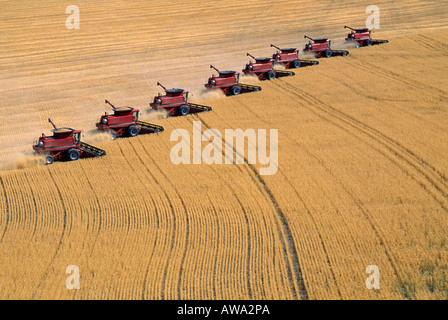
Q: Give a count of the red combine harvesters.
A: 8